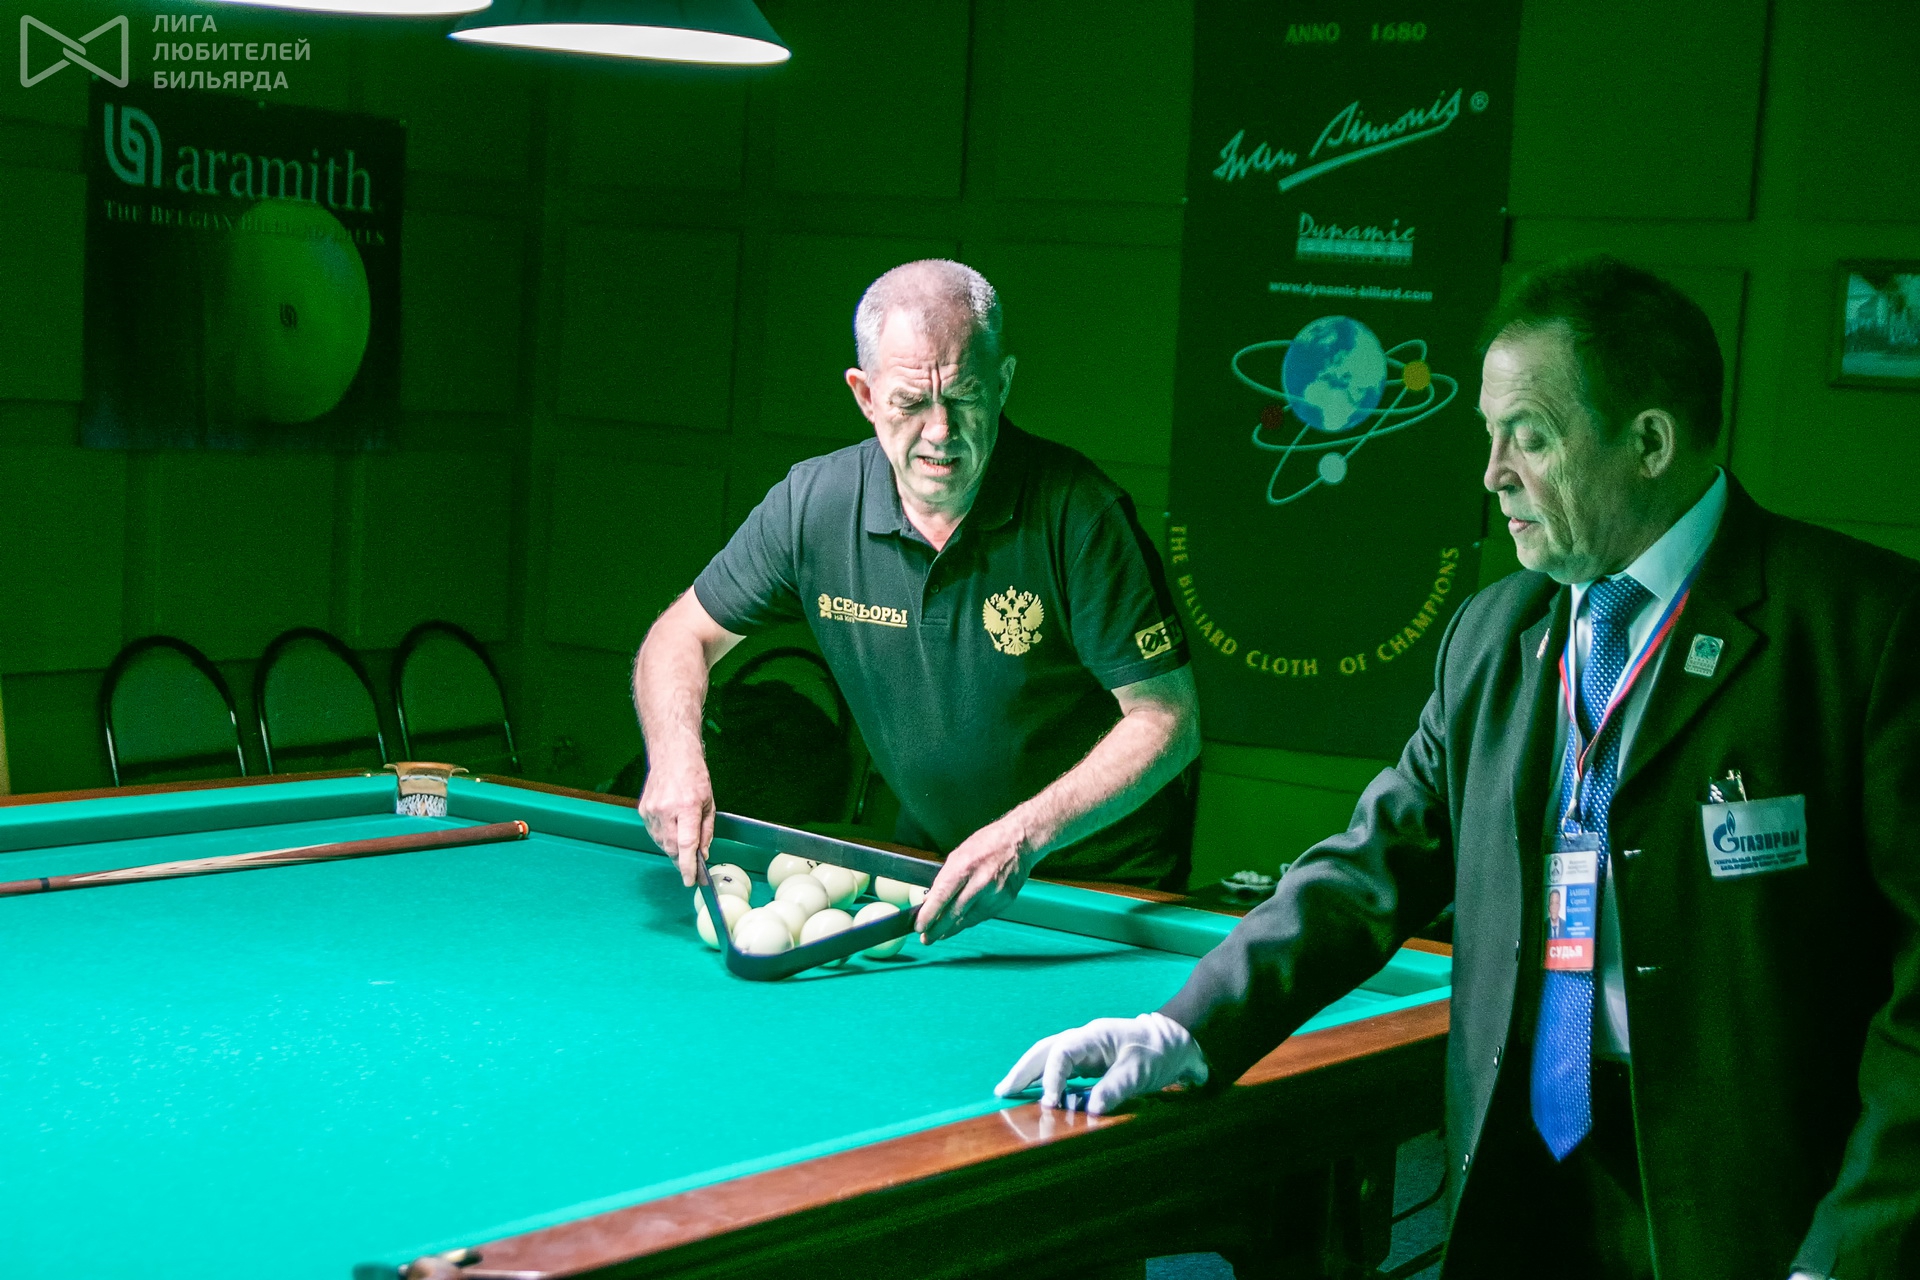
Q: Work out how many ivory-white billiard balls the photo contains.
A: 15